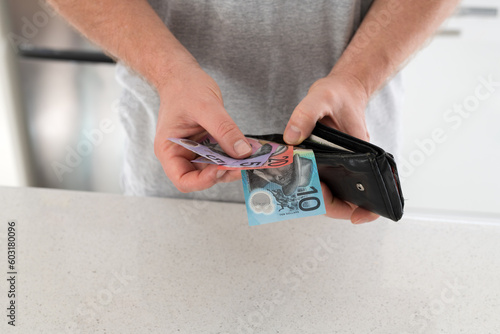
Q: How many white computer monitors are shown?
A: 0